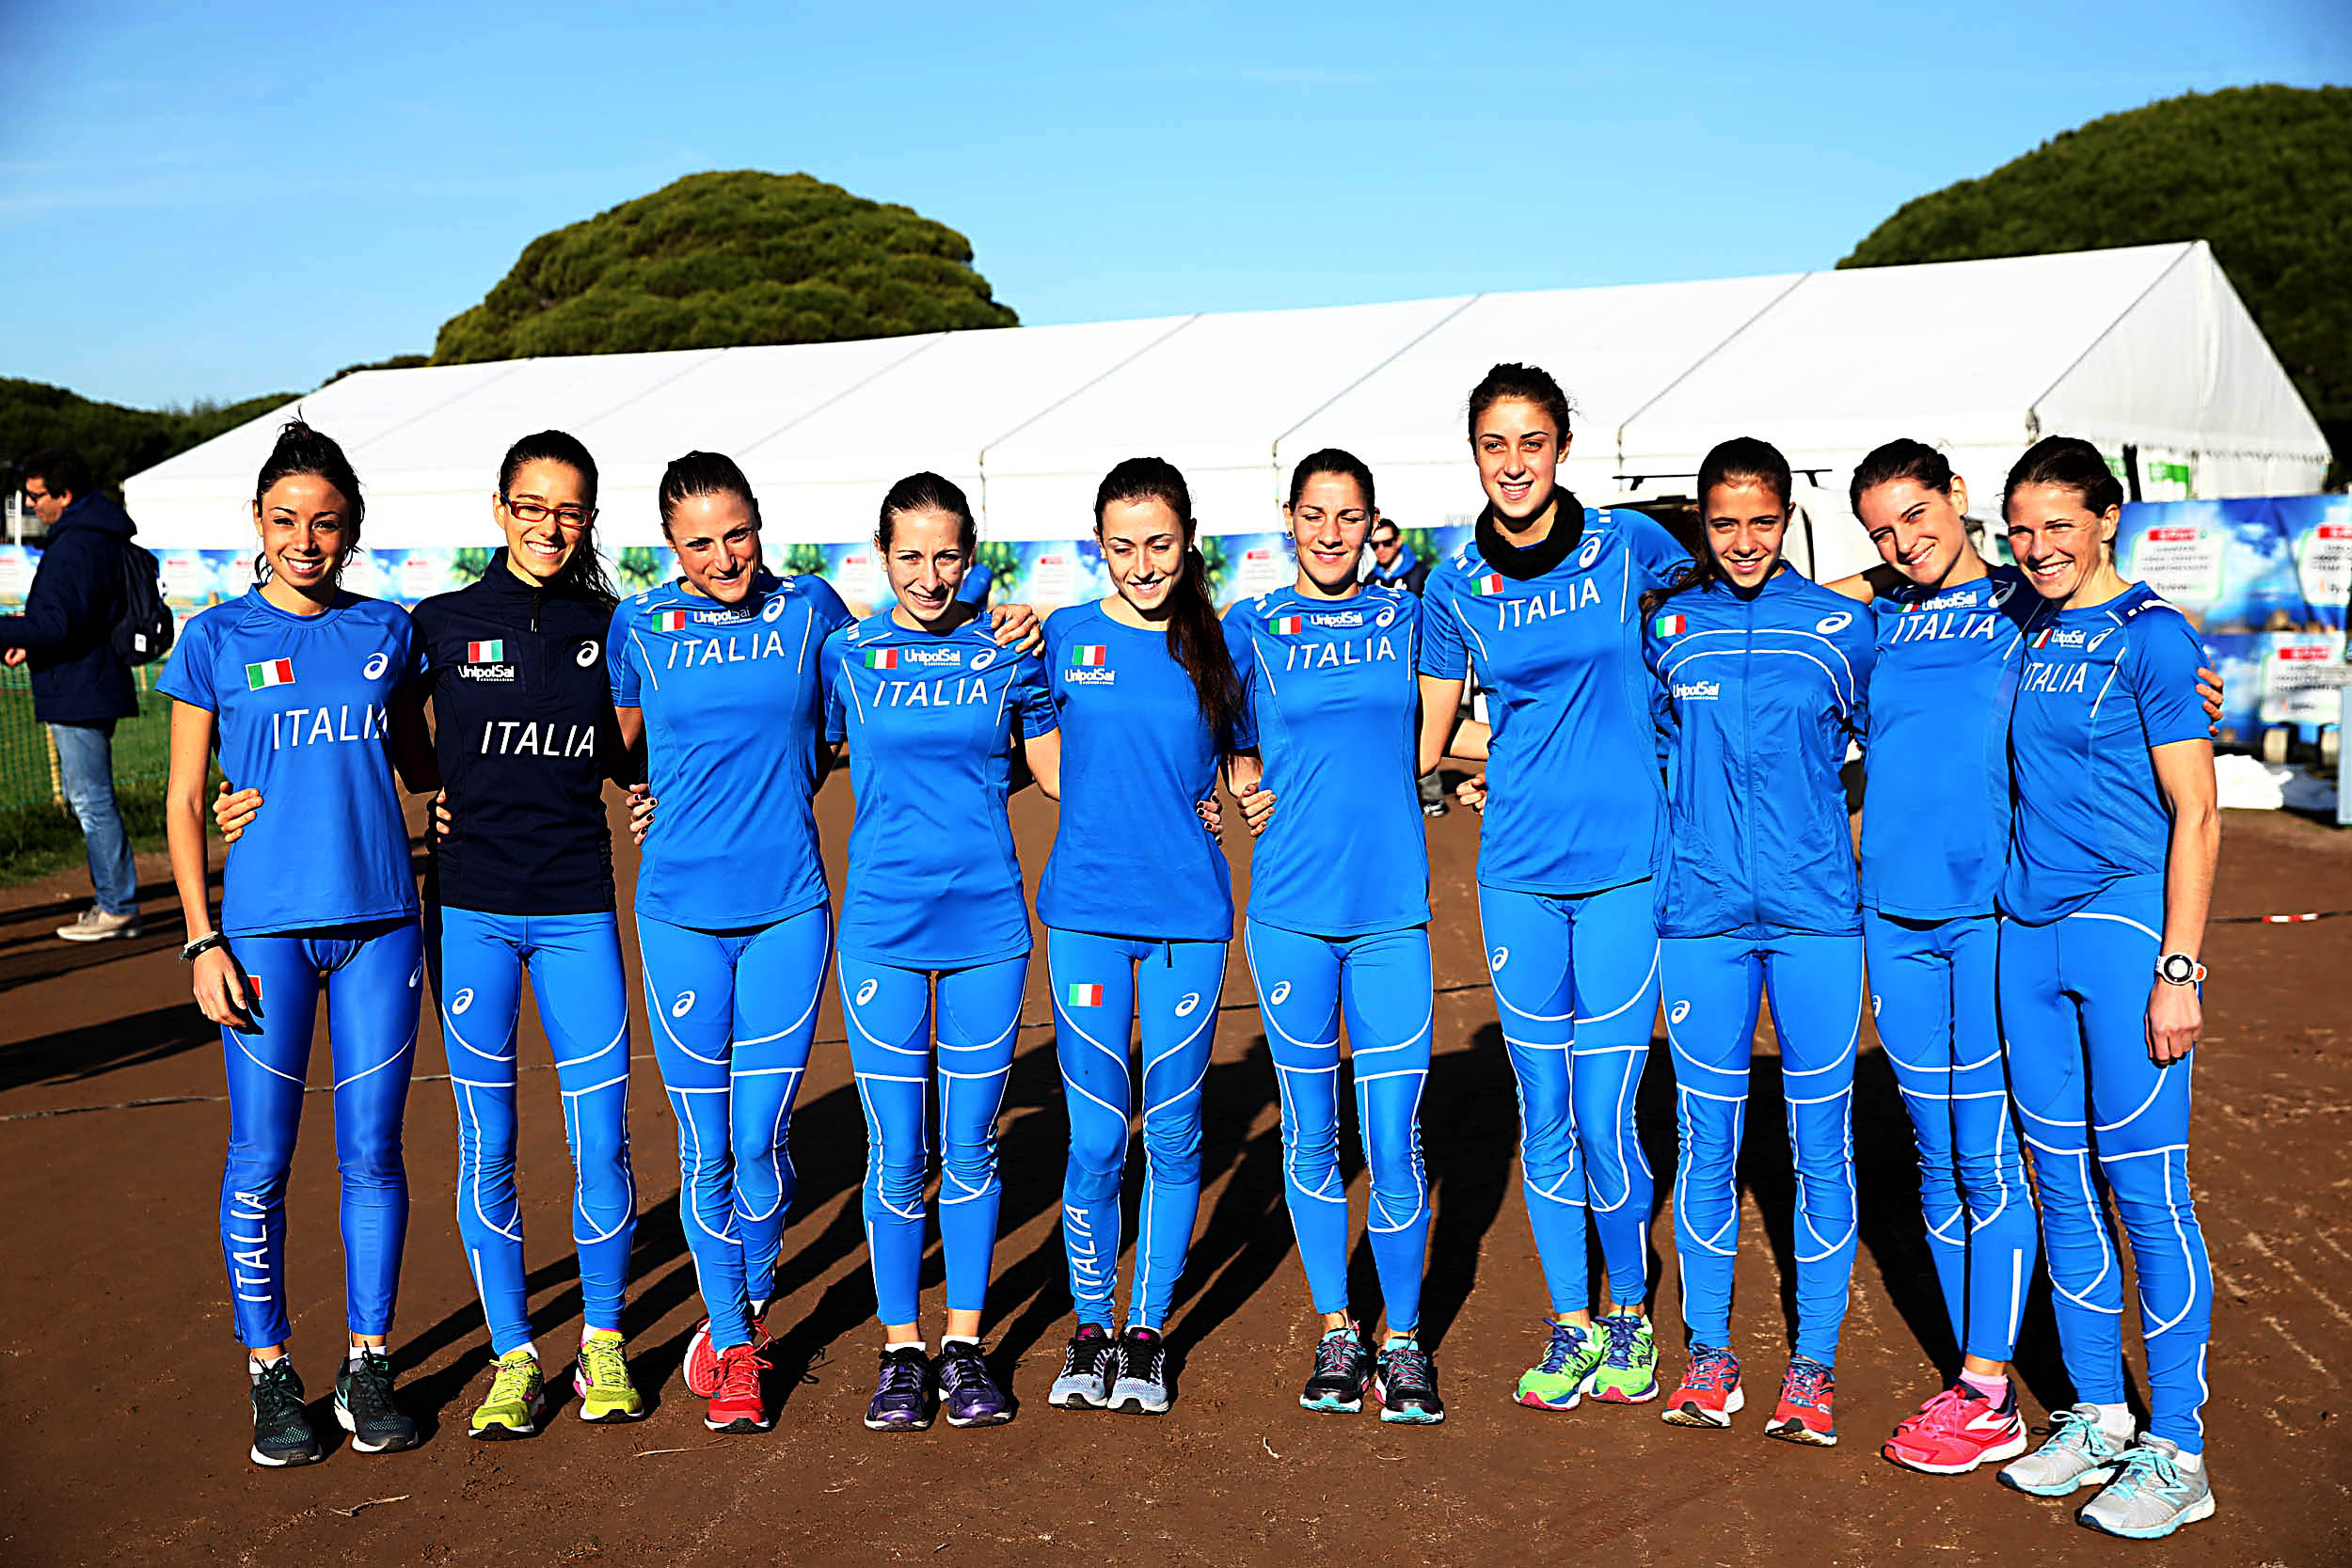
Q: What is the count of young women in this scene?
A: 10